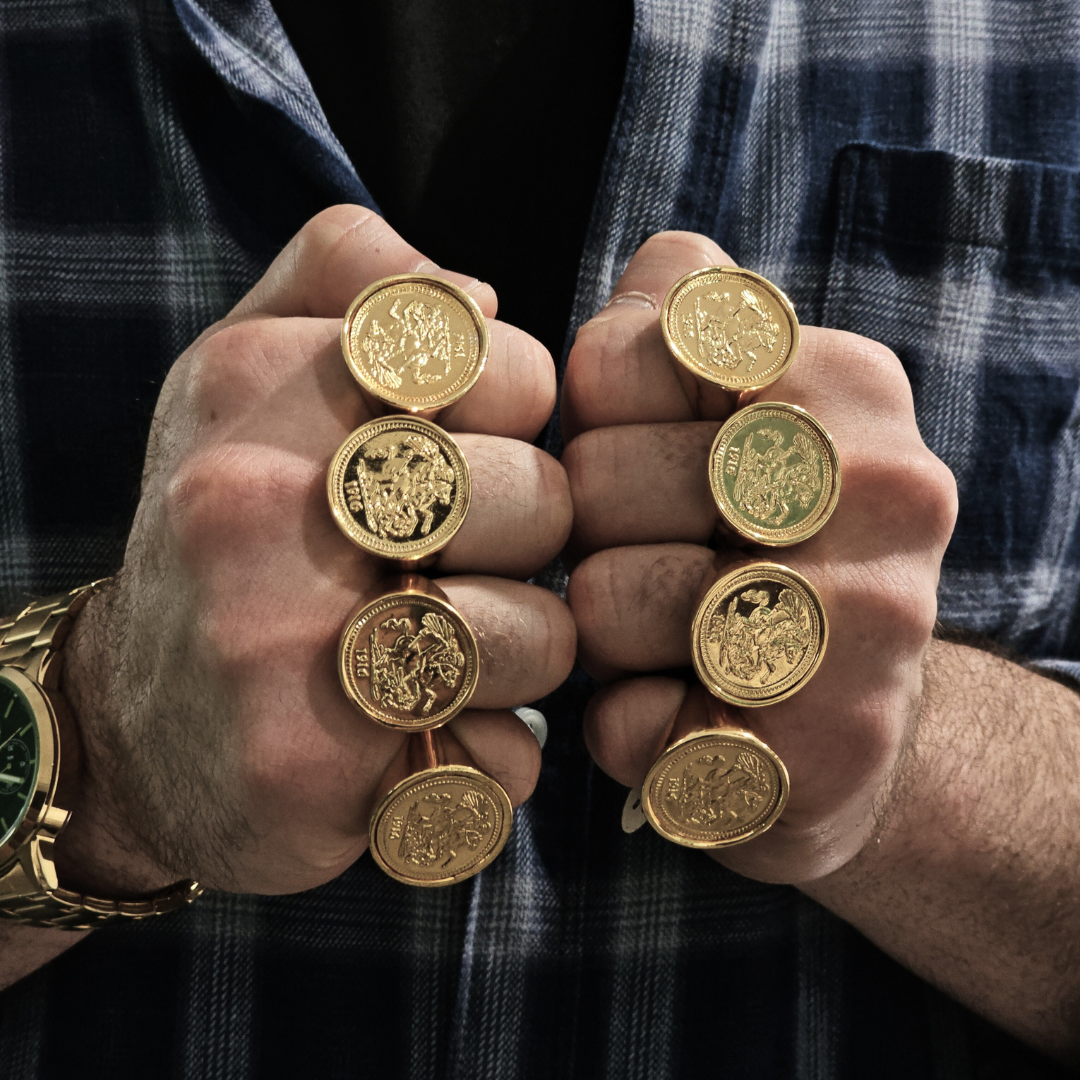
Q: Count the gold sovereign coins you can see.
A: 8